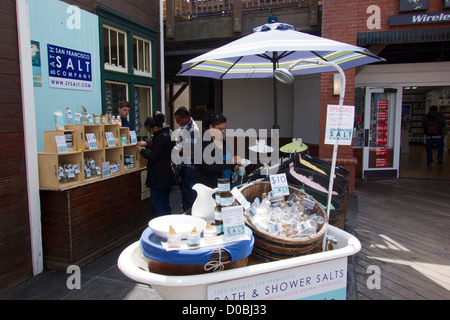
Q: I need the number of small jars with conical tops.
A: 3